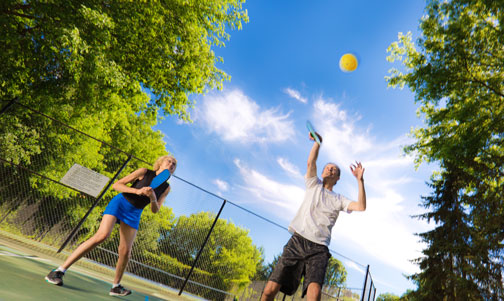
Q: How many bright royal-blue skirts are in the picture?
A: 1